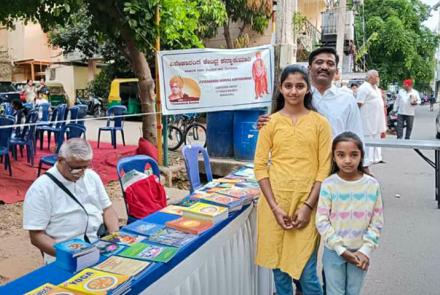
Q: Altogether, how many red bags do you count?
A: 1